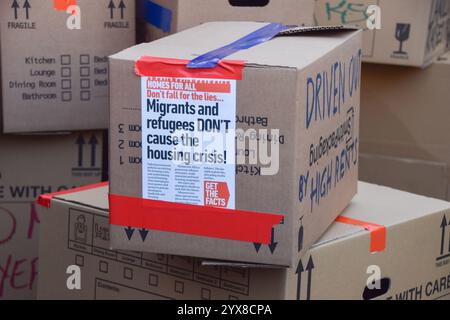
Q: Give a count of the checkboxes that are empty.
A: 15